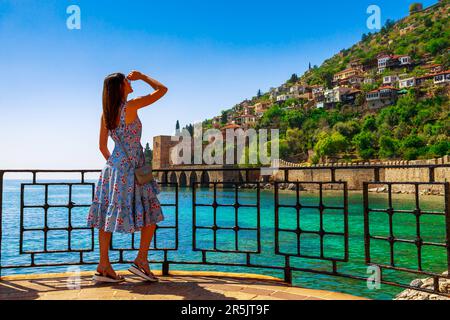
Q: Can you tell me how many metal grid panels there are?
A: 5